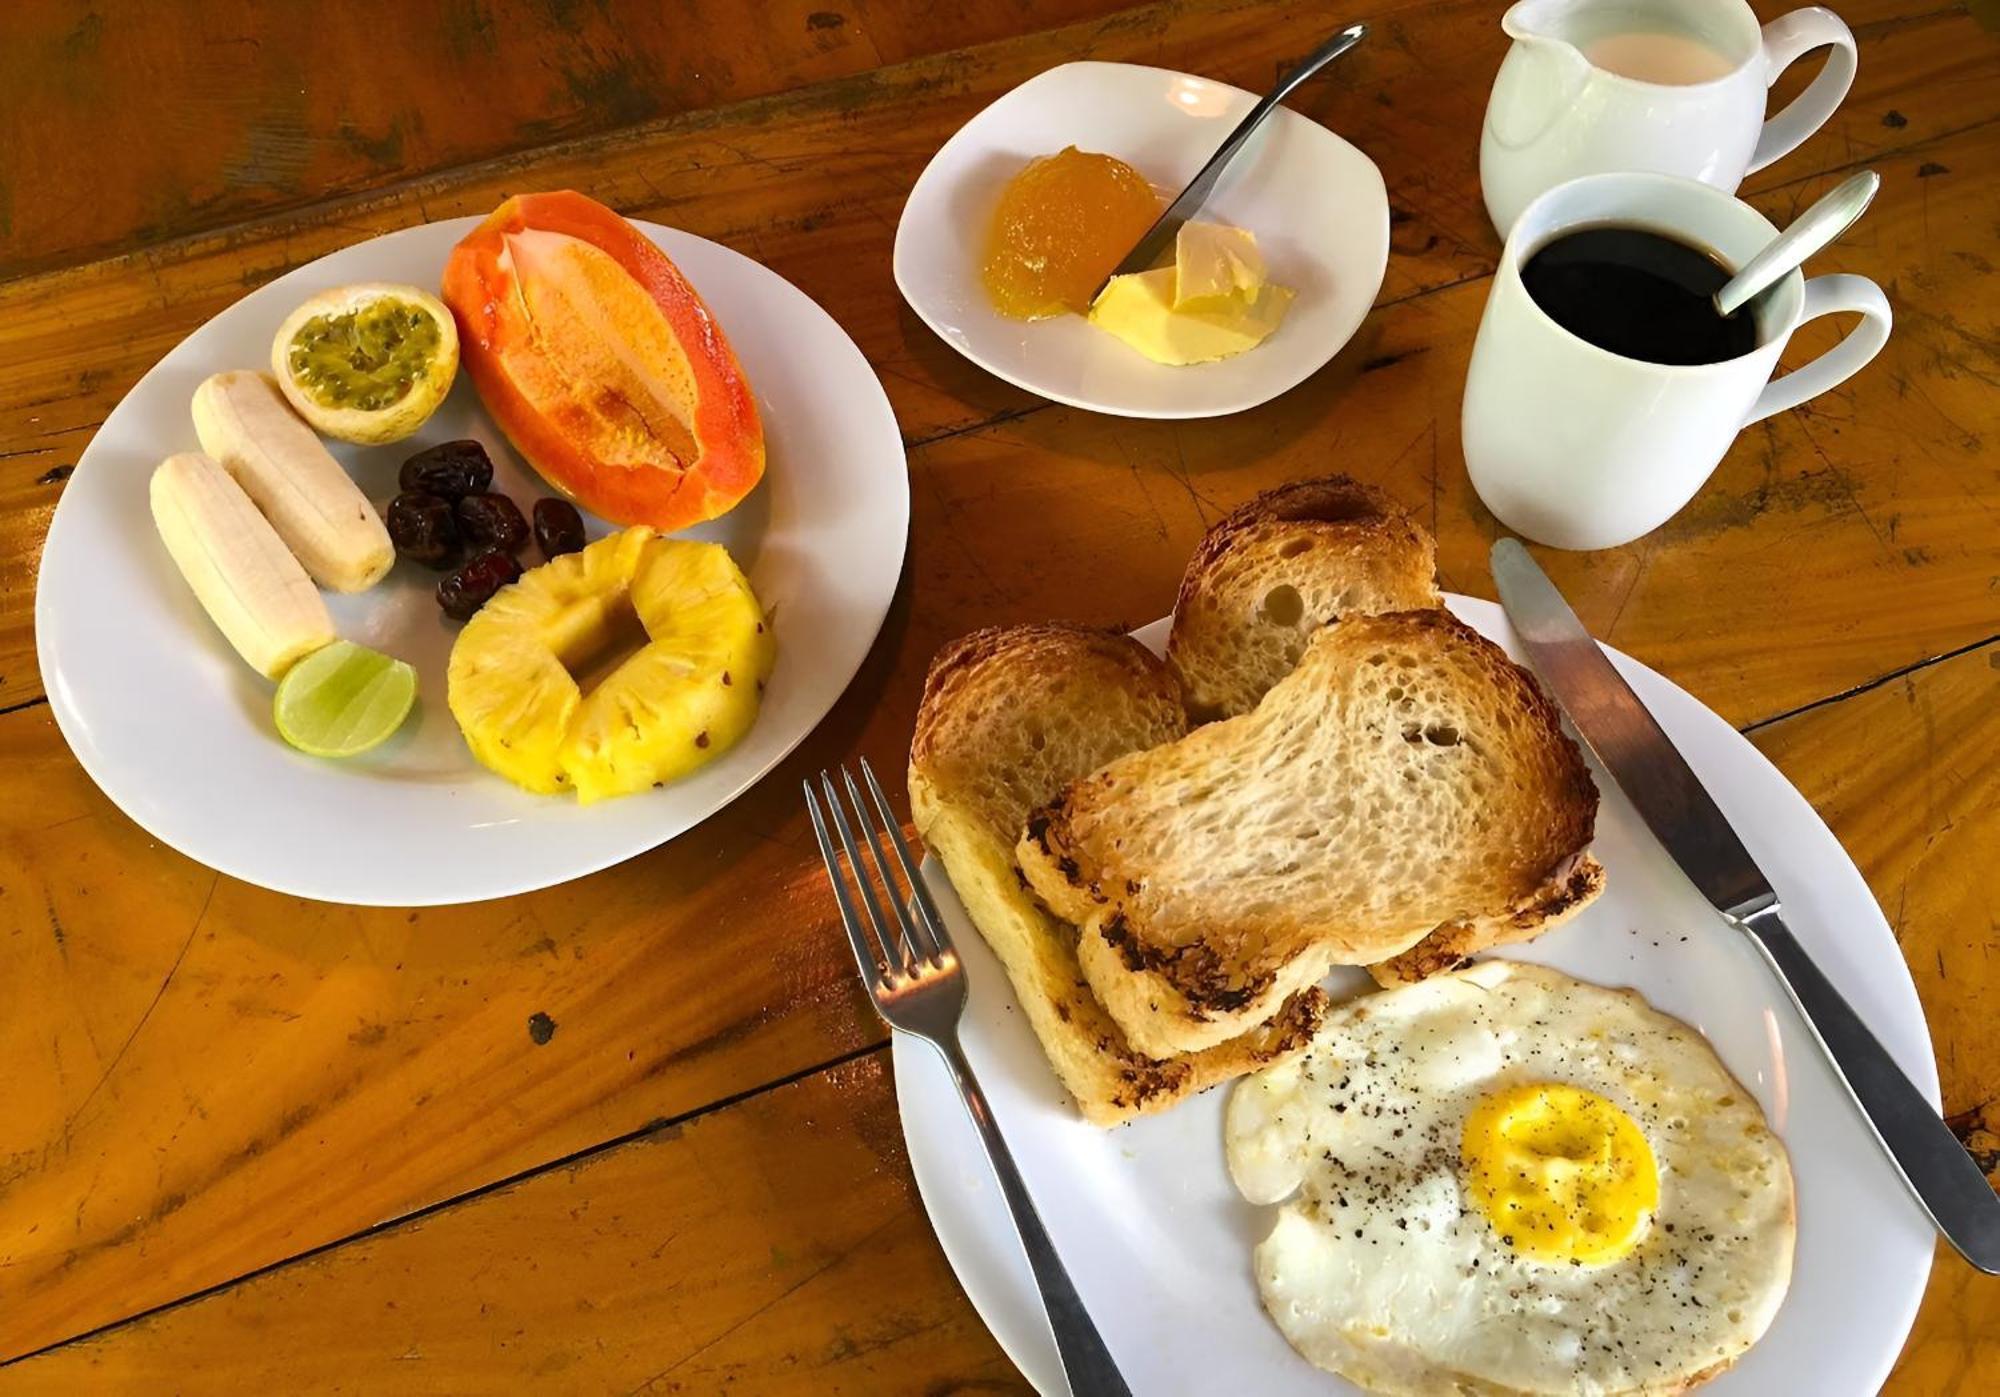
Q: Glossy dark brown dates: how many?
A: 5